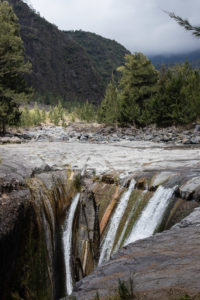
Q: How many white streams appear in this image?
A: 3